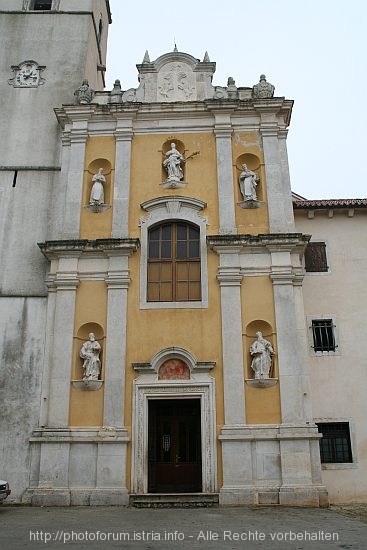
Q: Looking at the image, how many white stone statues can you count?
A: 5